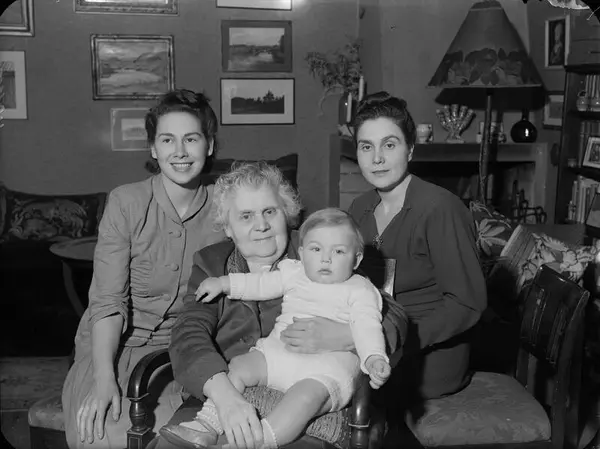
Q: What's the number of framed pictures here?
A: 11